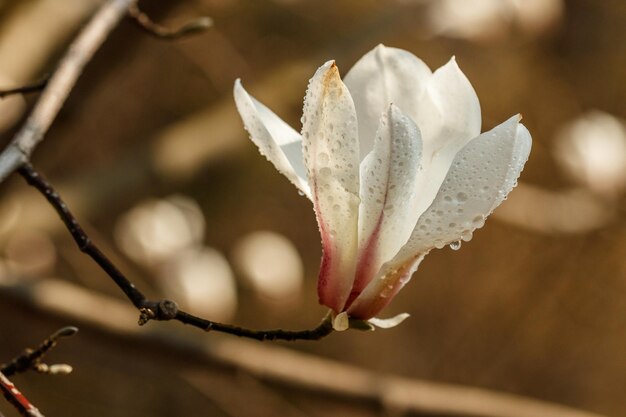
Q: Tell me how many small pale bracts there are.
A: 2